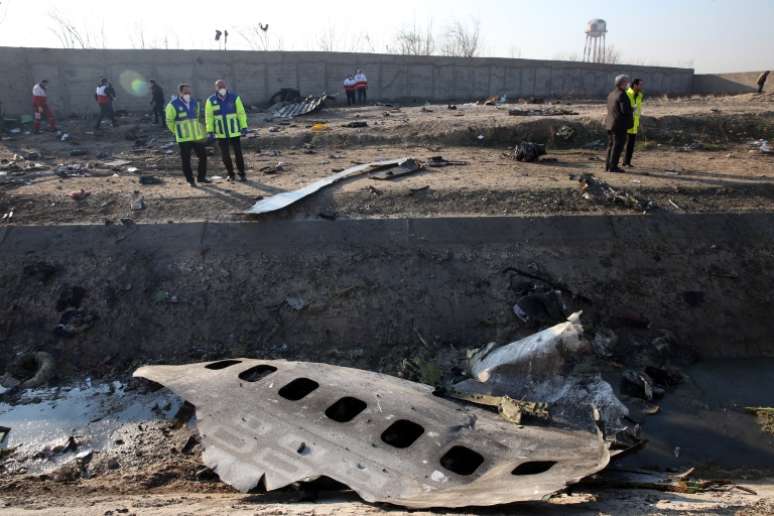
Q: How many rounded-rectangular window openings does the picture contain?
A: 7